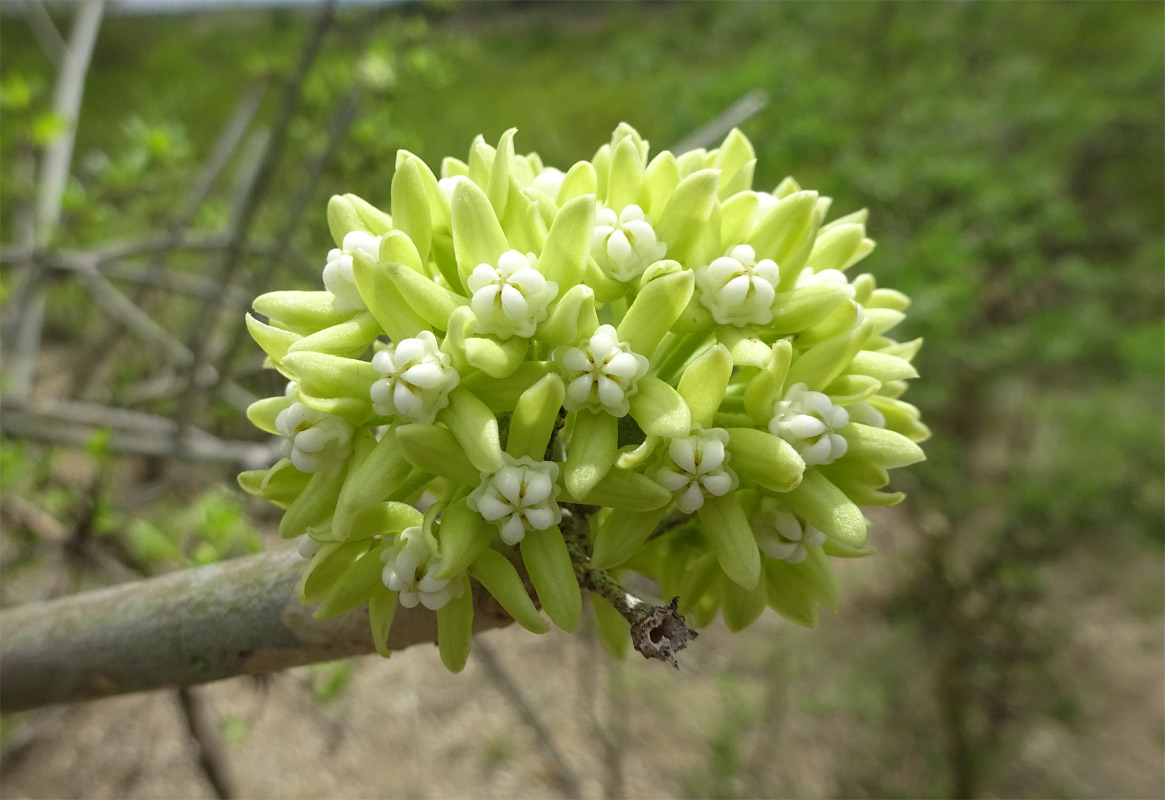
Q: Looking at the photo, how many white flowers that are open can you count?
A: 12